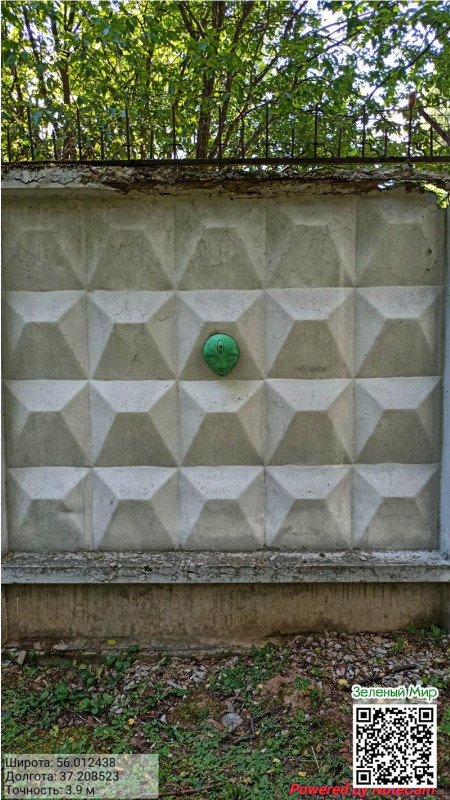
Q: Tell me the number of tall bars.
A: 9